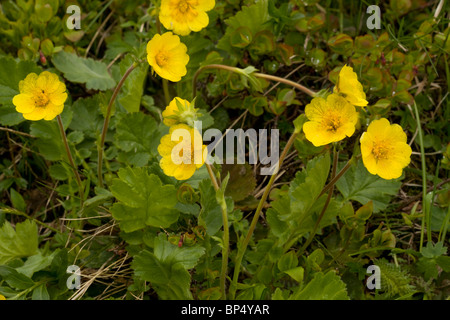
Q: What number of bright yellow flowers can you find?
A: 8